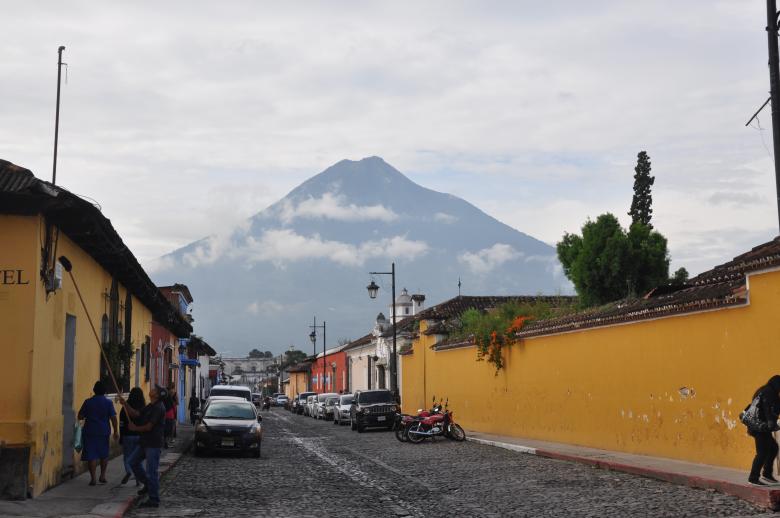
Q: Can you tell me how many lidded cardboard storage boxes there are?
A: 0